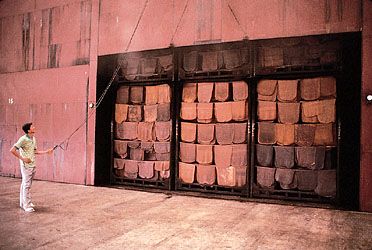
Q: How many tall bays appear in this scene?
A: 3